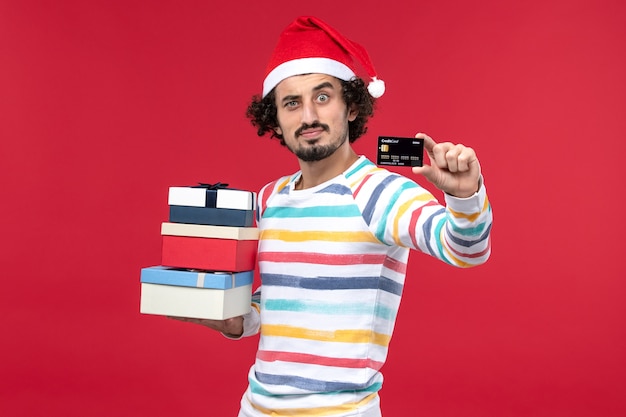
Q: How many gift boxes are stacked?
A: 3